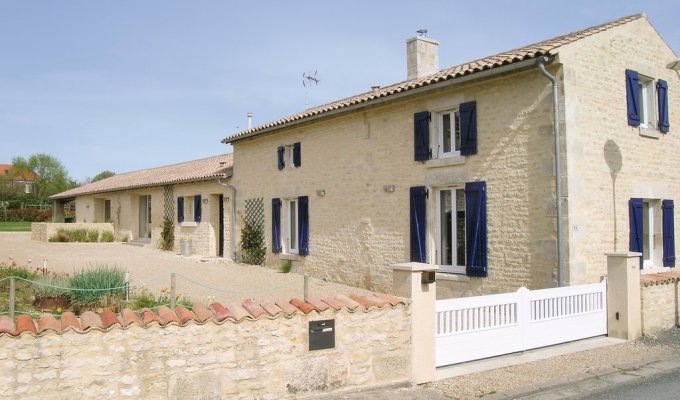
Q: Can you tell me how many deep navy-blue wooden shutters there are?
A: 14